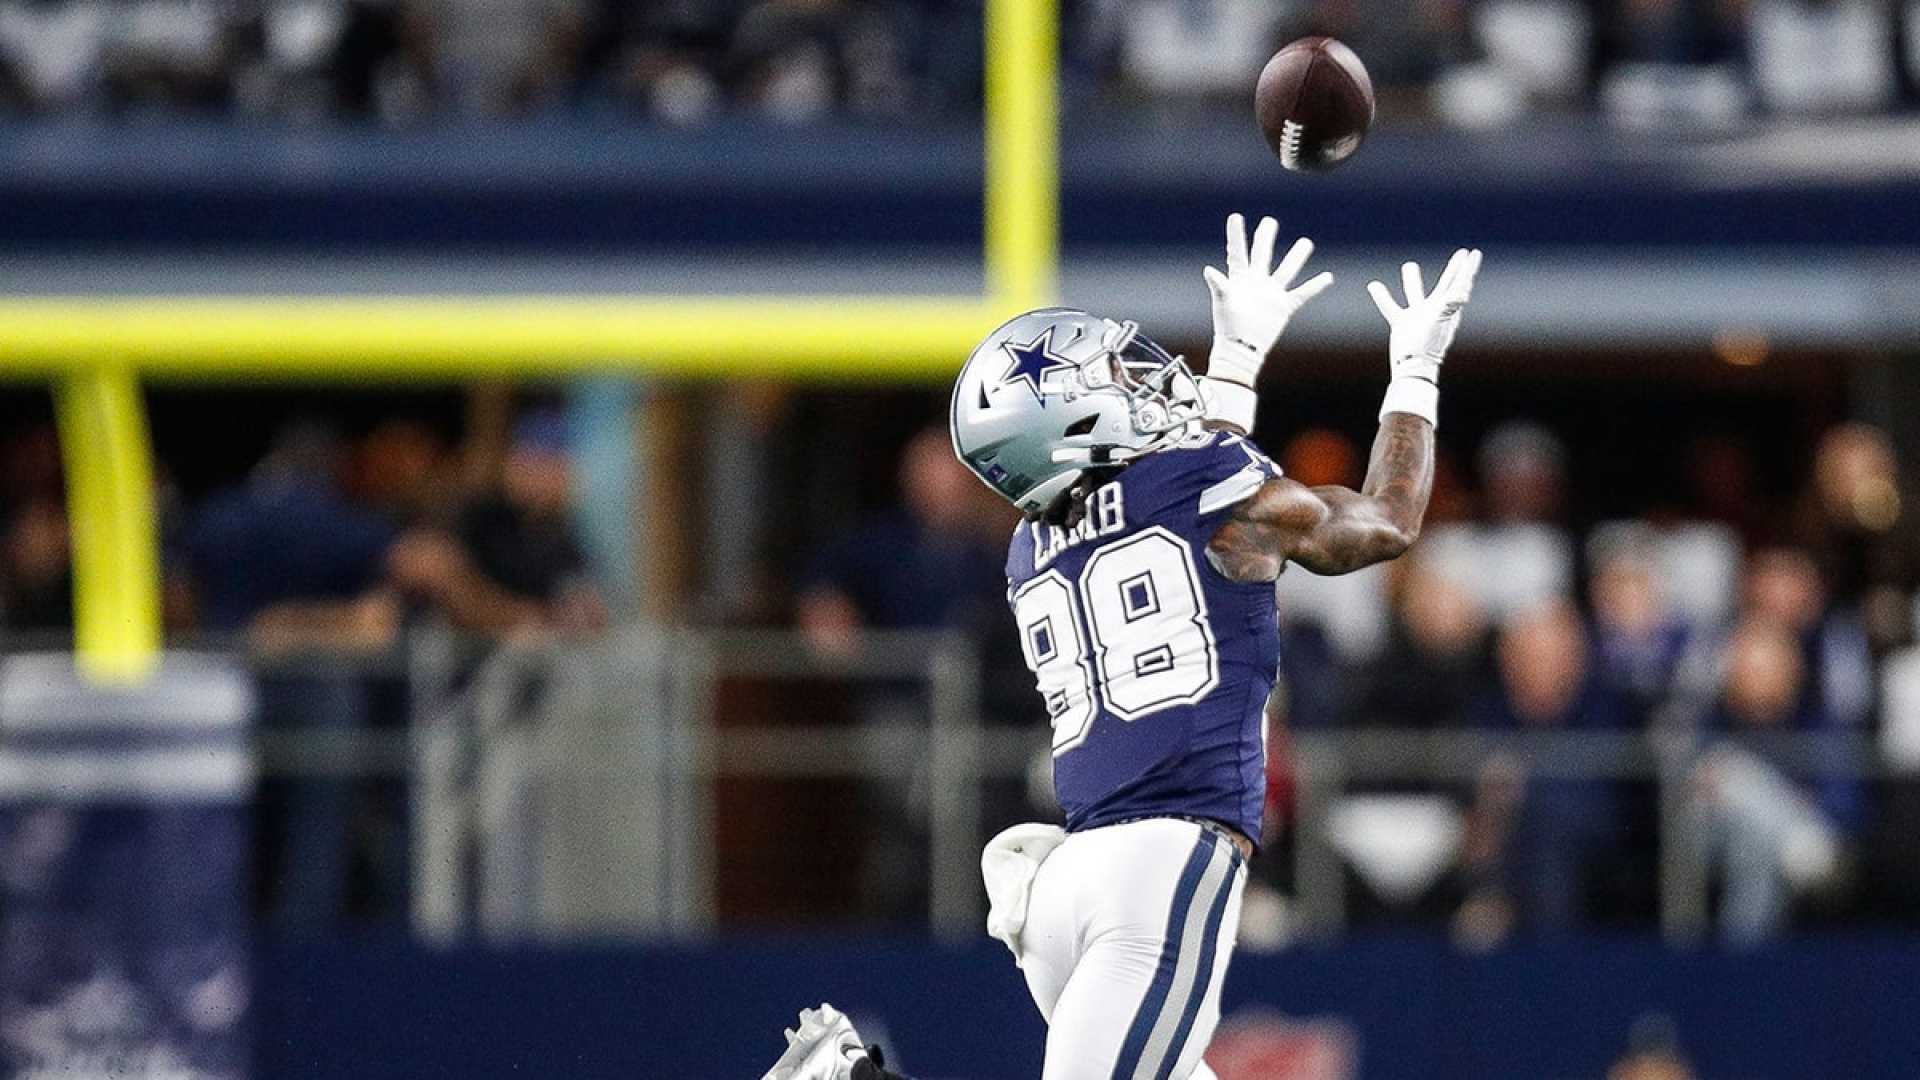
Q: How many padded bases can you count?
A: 1